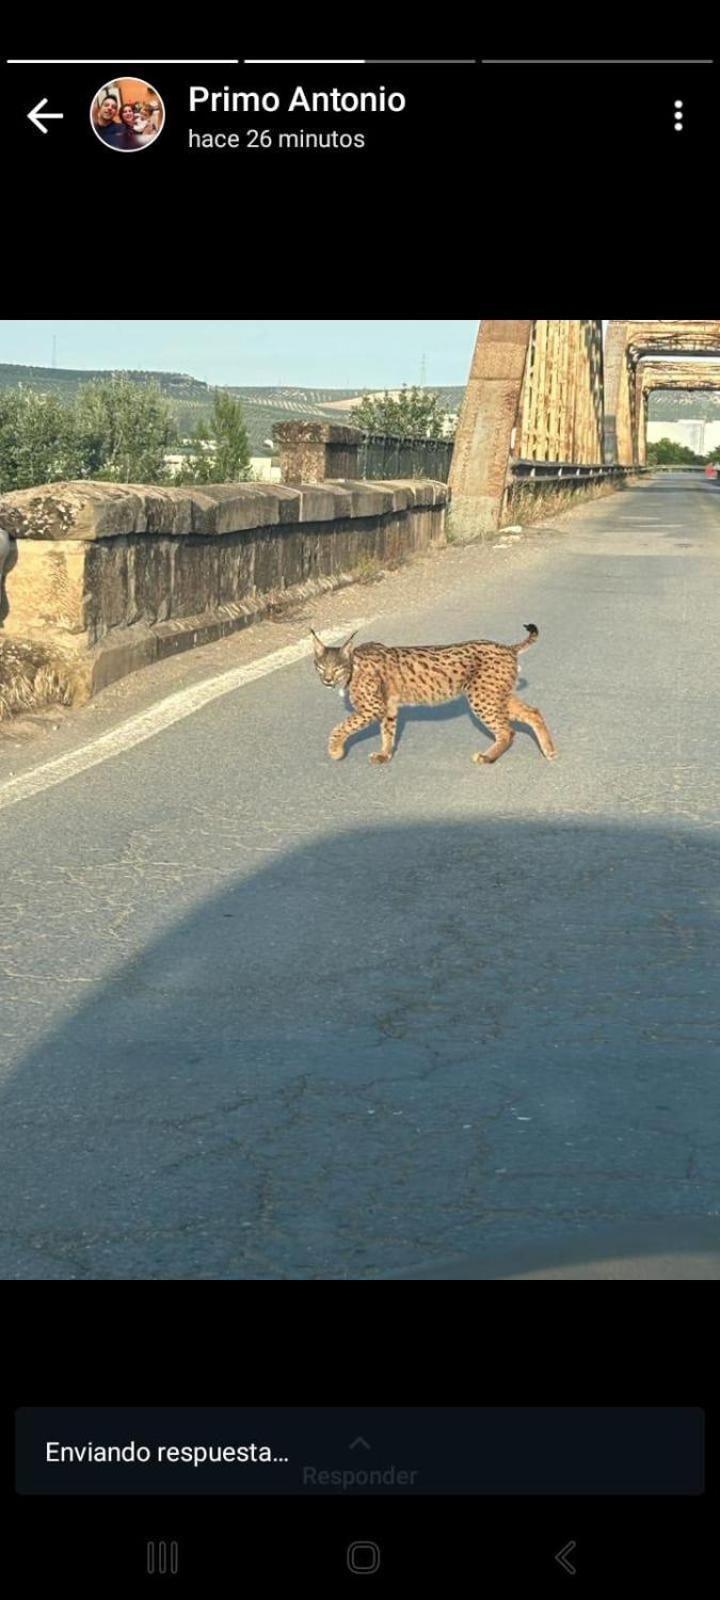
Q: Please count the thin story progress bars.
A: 3